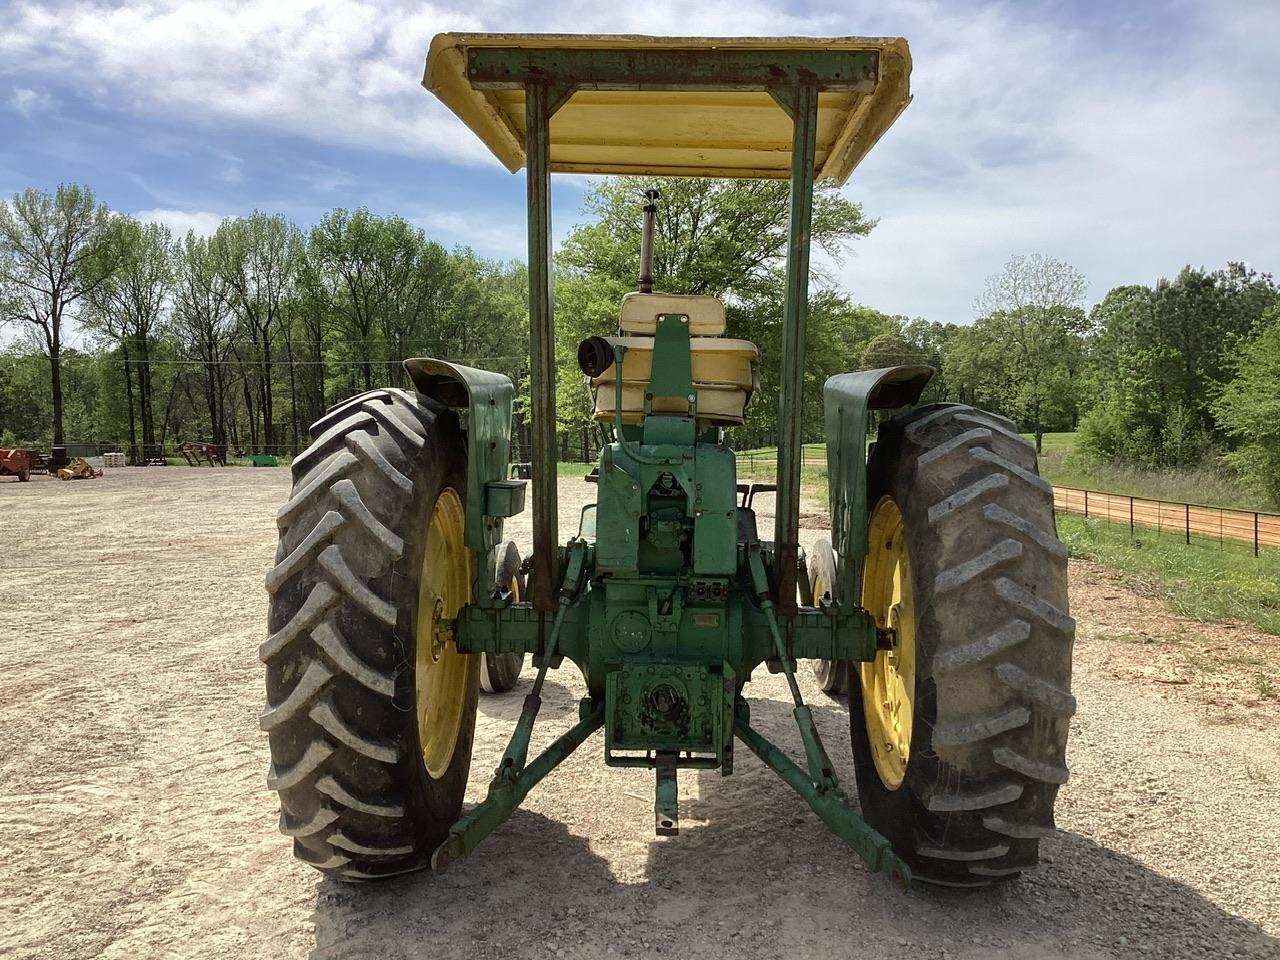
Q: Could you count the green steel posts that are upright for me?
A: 2